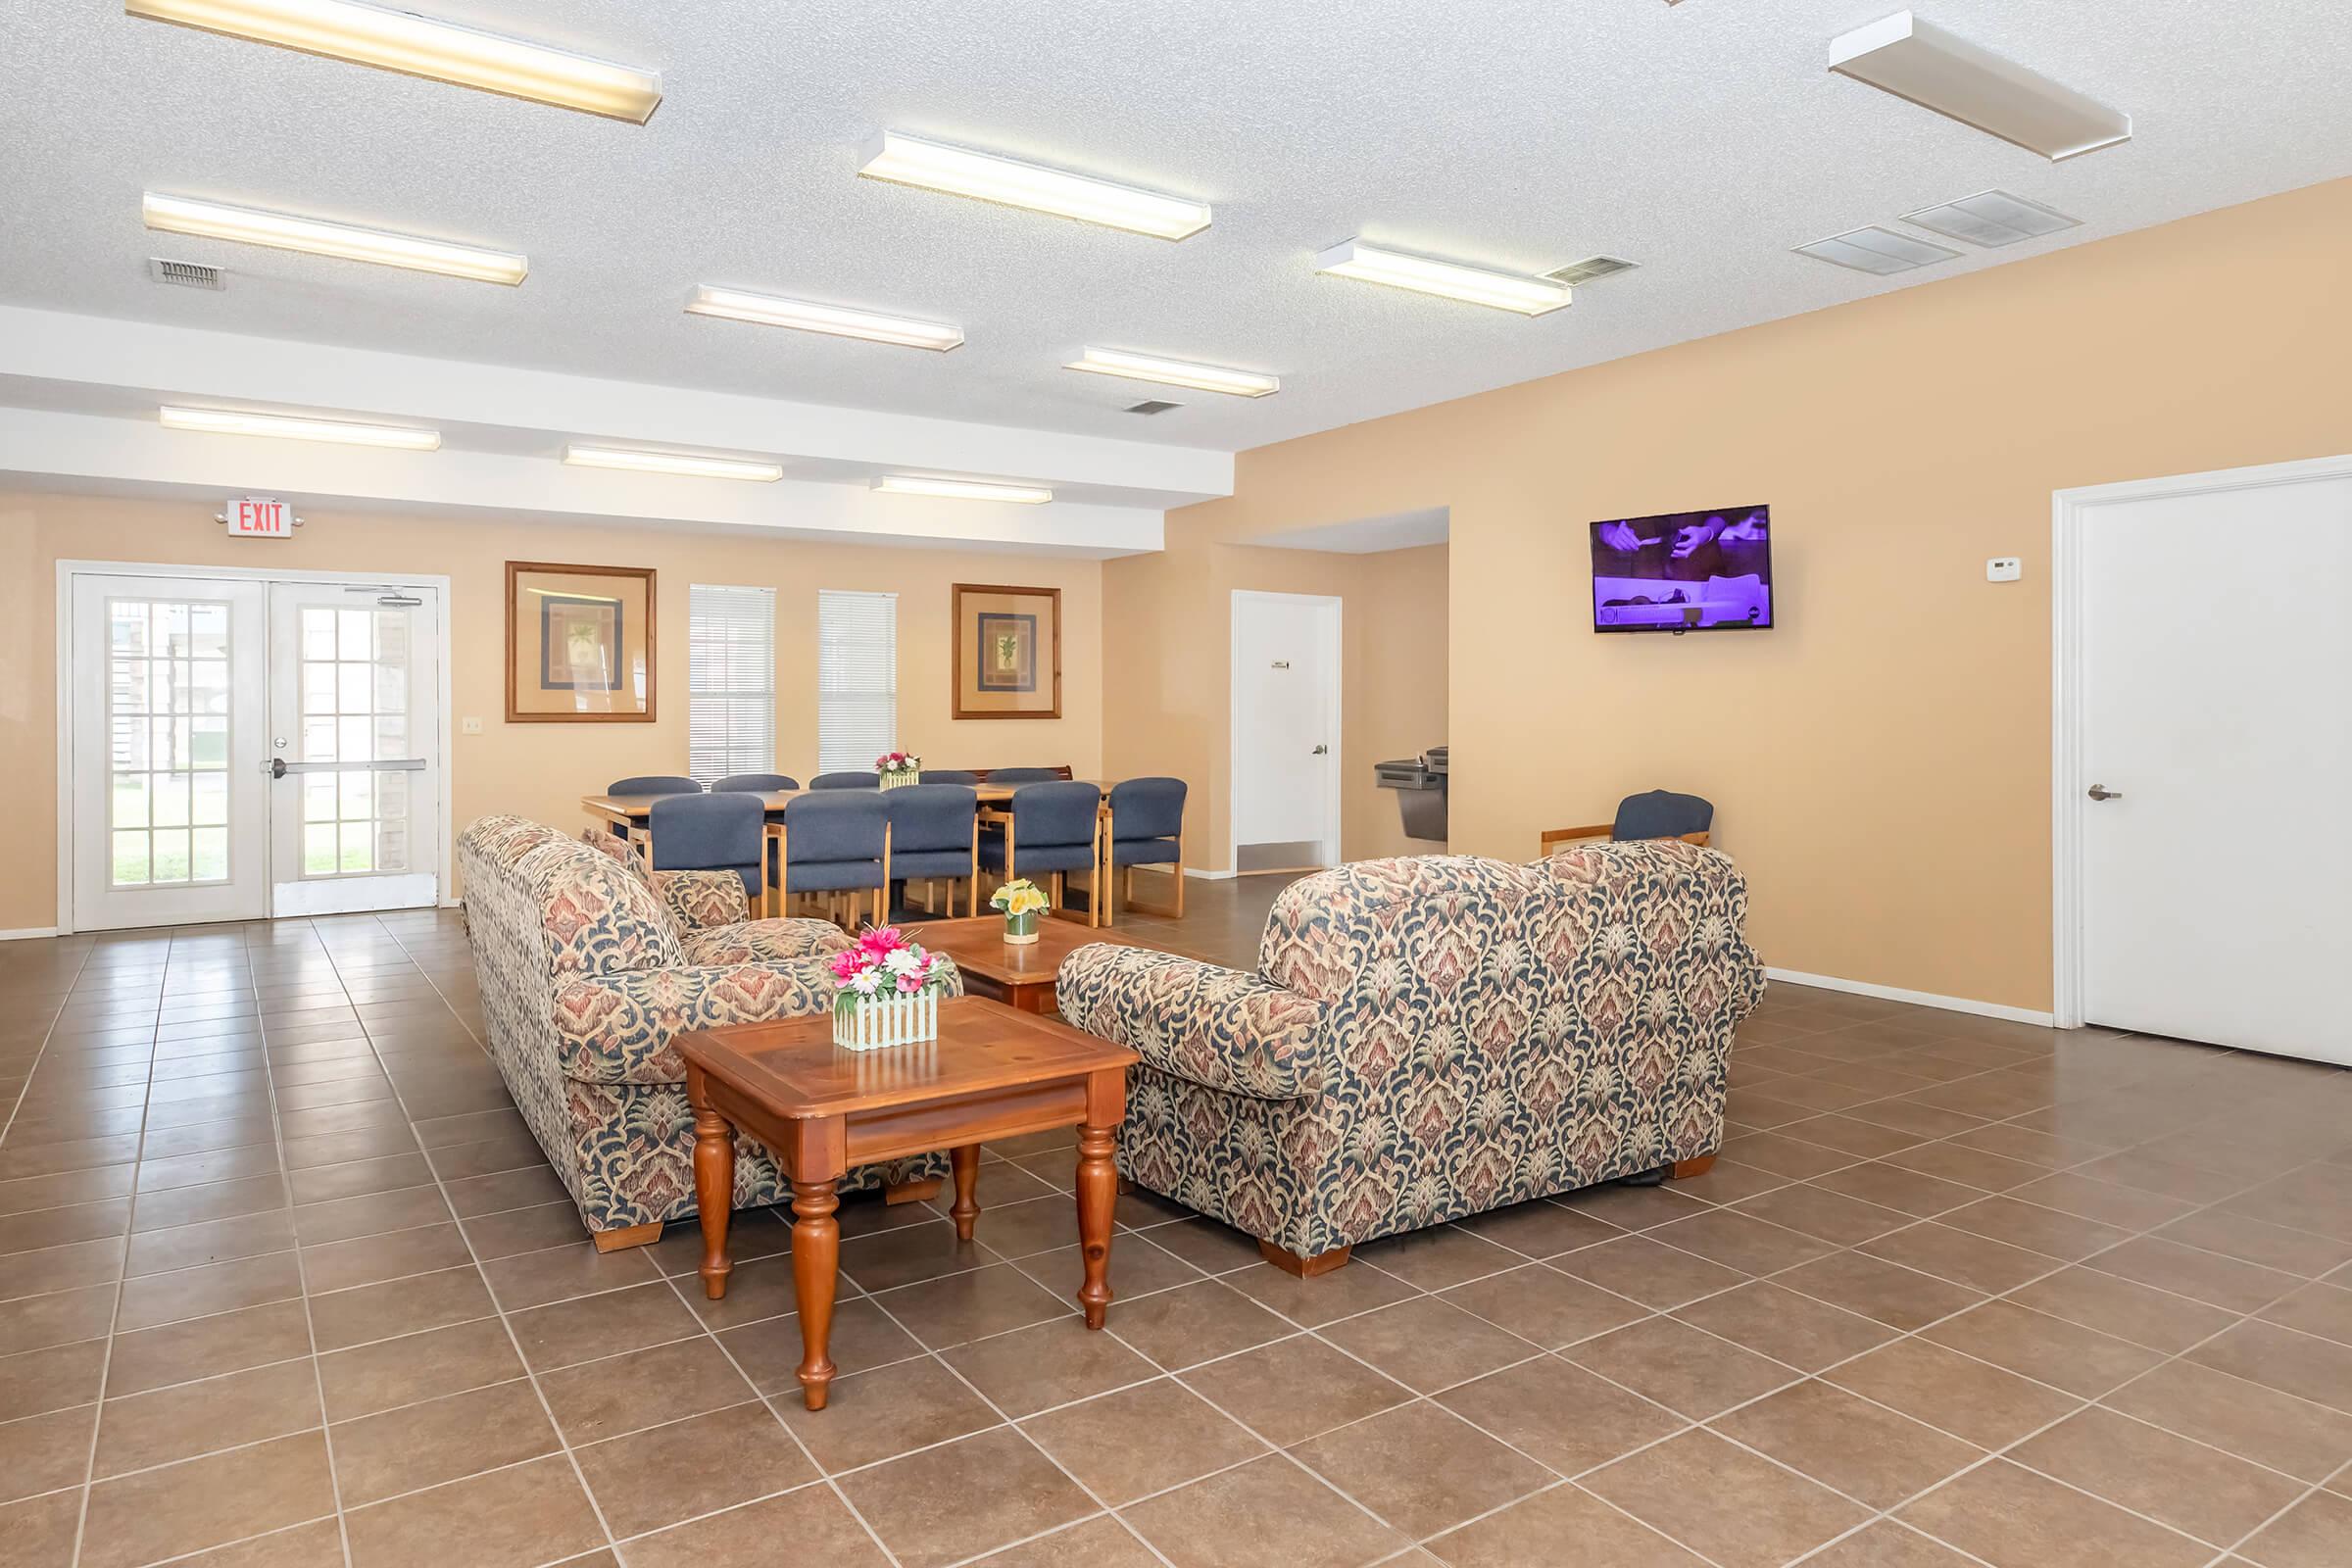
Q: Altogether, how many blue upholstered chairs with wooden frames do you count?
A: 11